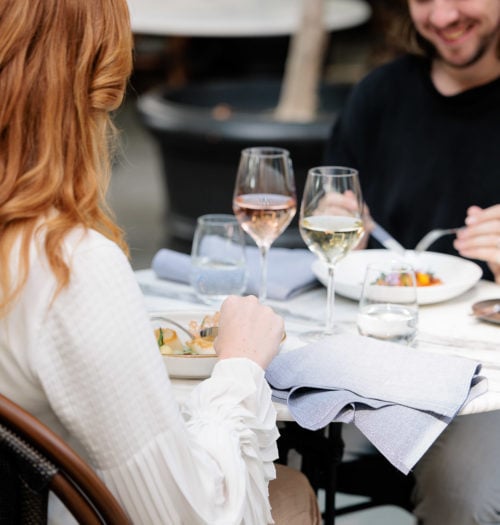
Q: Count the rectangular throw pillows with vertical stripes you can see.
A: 0